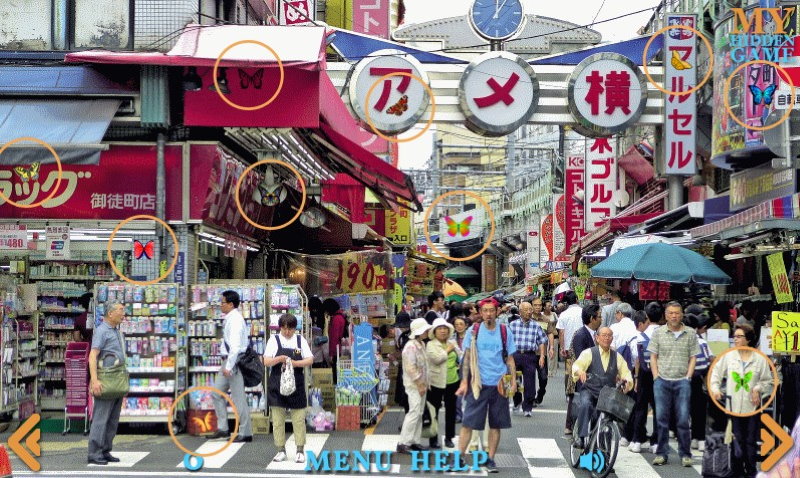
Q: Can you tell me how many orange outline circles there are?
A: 10